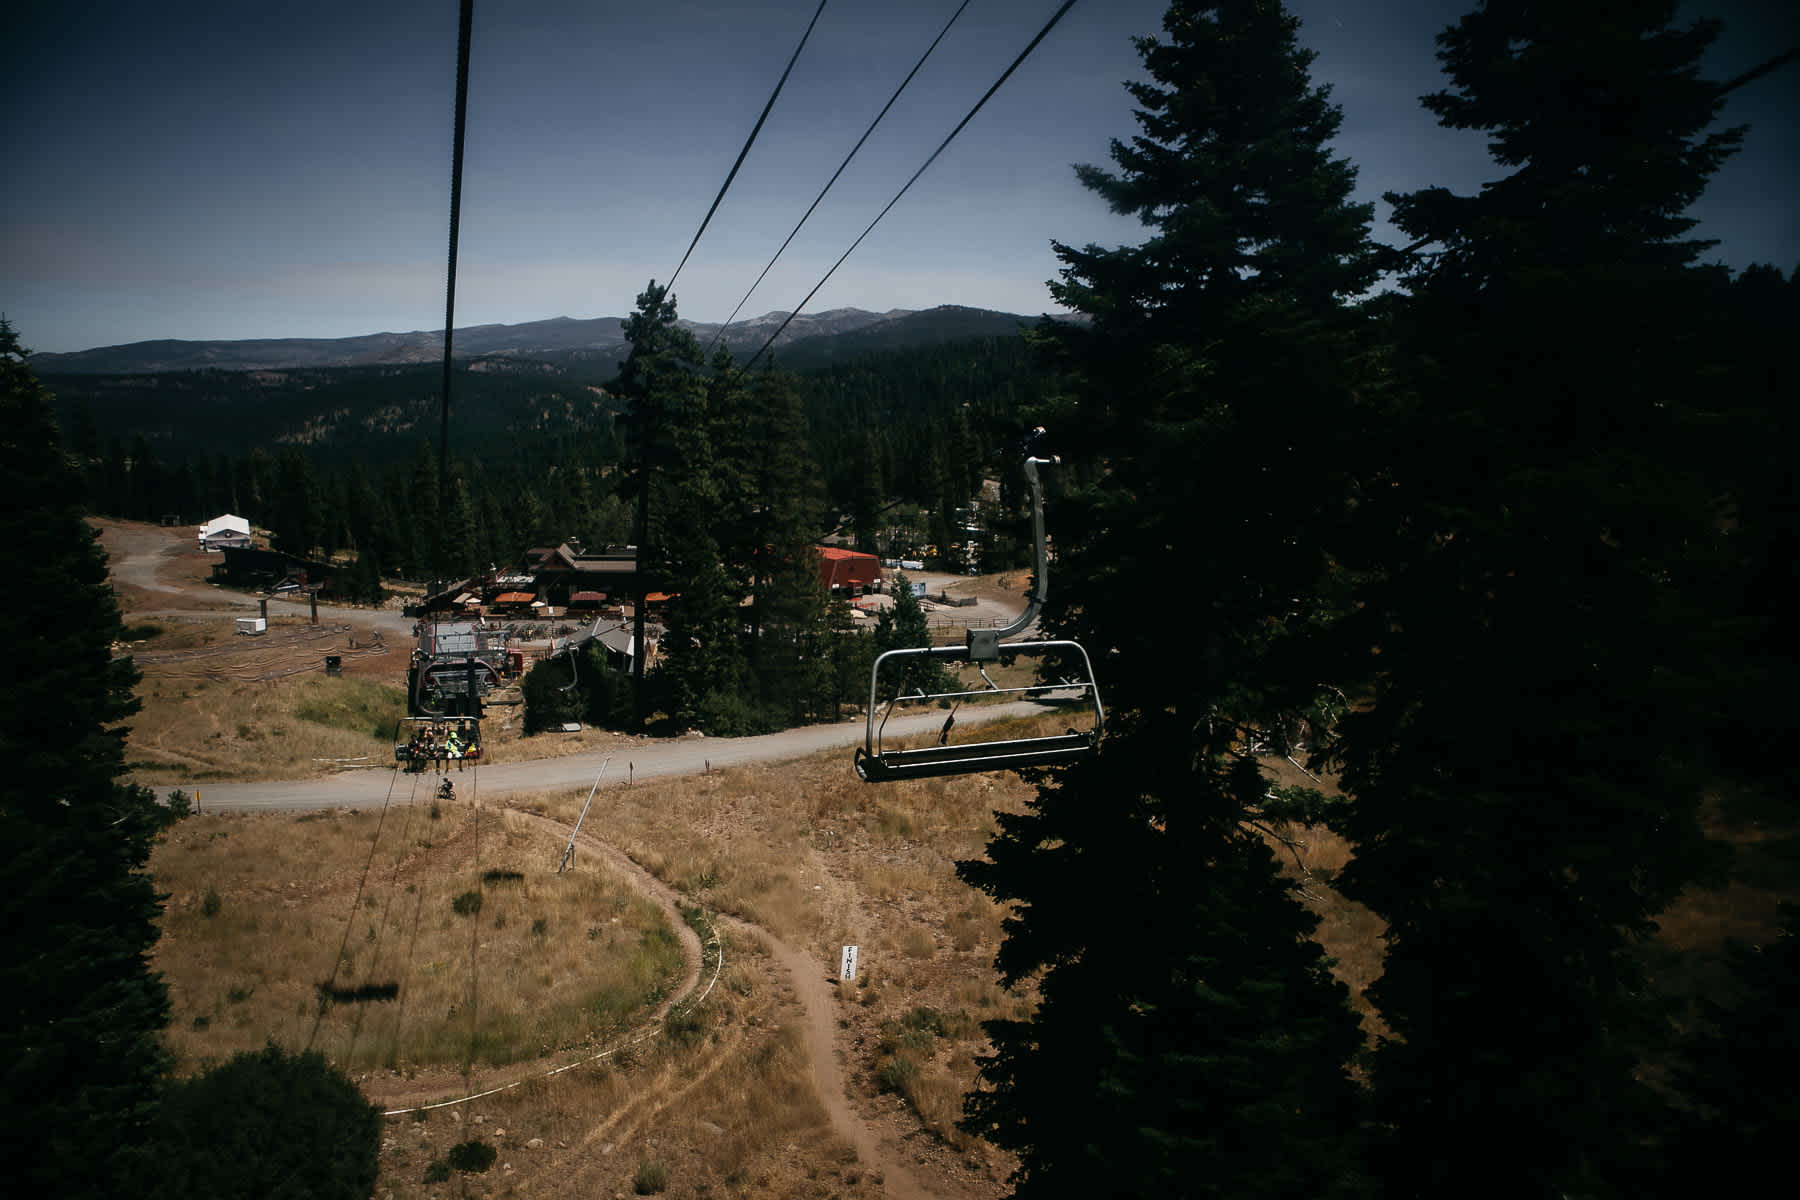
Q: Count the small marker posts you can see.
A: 3